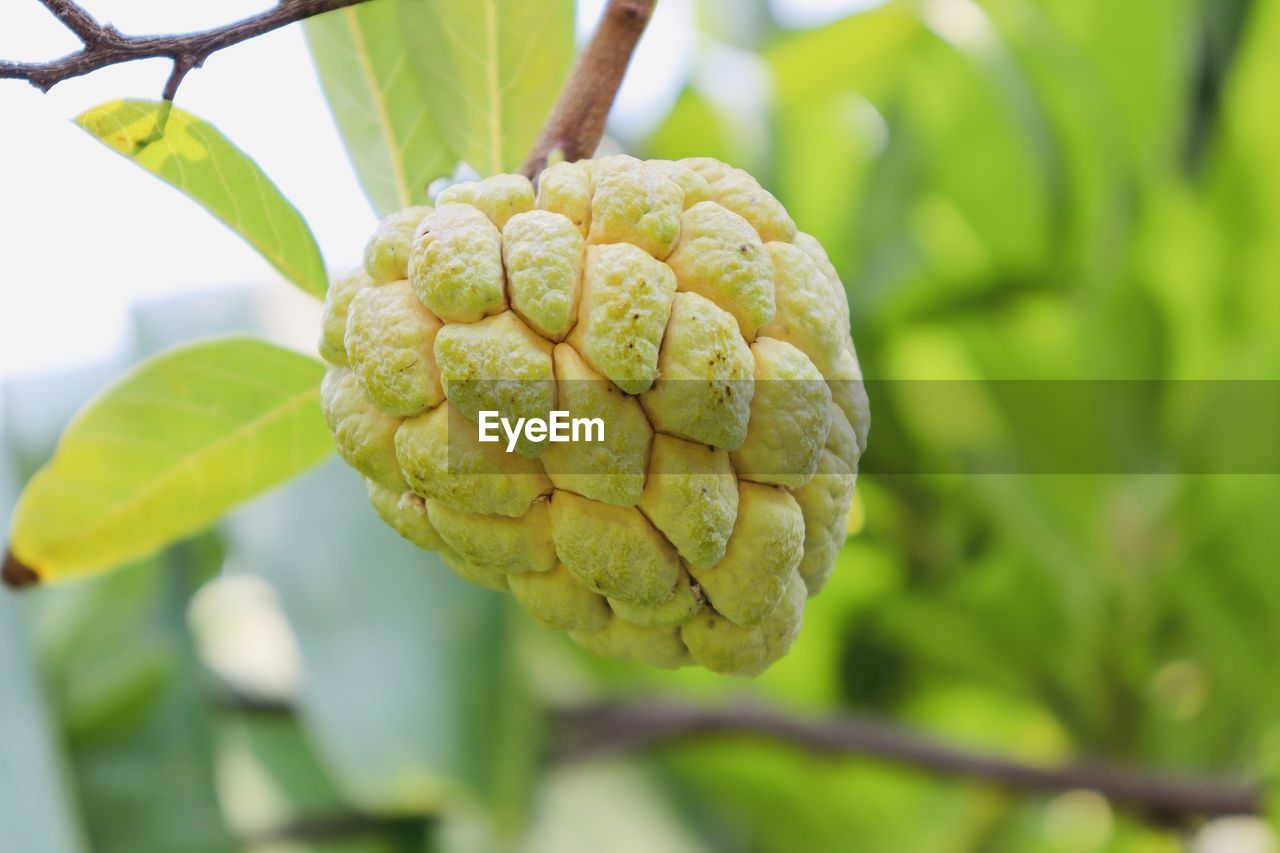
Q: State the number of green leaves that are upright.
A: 2